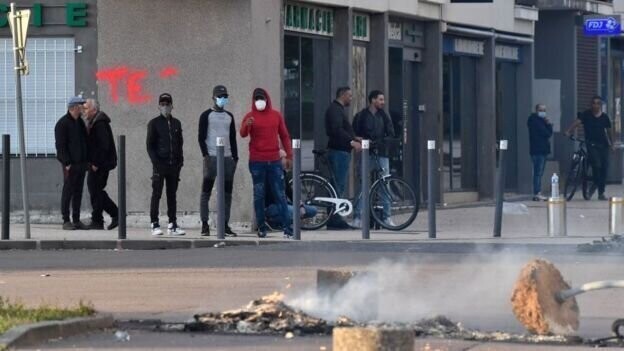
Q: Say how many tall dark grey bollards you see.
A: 7